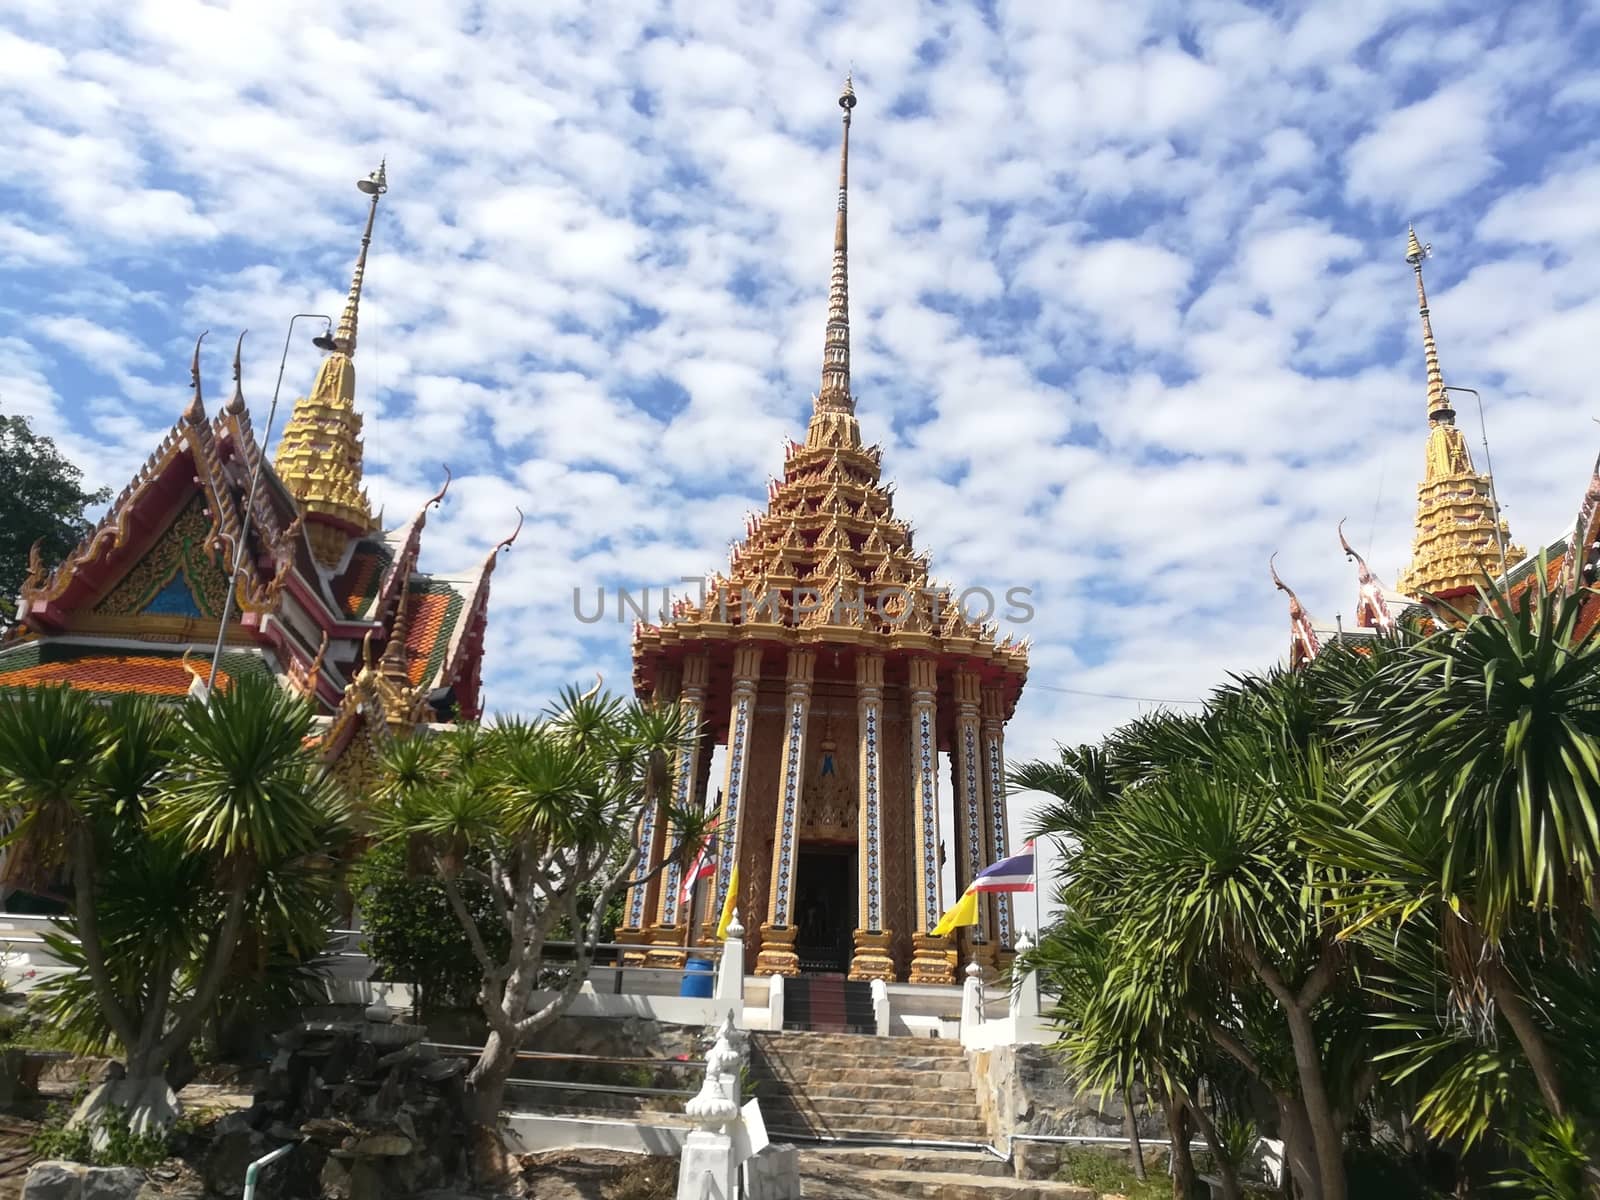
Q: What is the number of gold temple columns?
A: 8